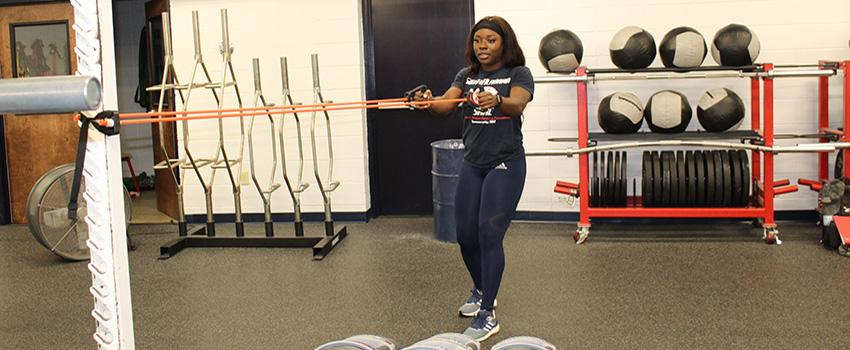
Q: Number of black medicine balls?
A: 7